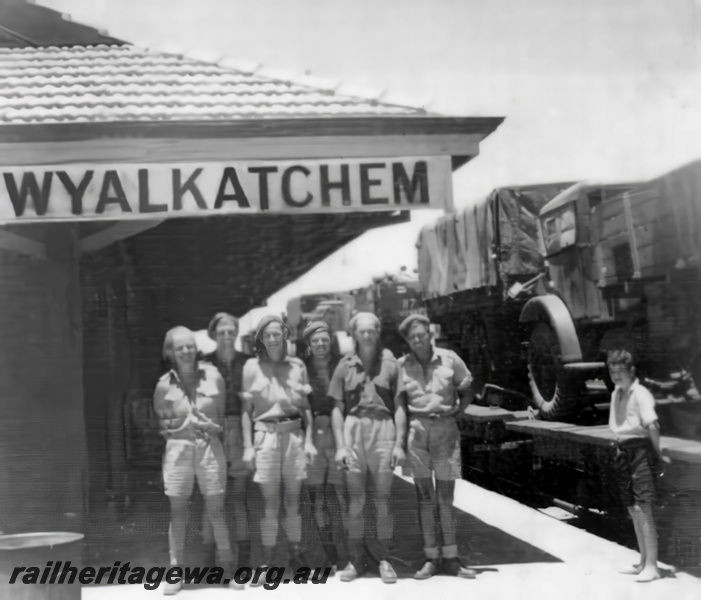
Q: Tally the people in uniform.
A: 6